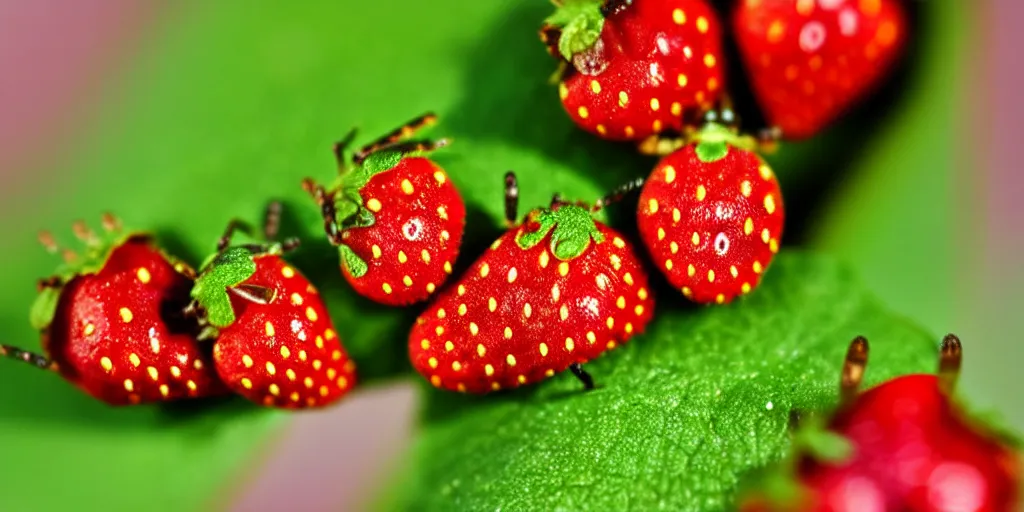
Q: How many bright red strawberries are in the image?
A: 8